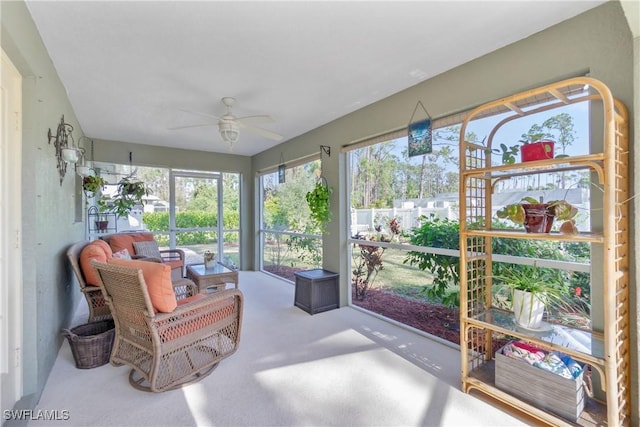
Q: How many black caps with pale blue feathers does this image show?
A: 0